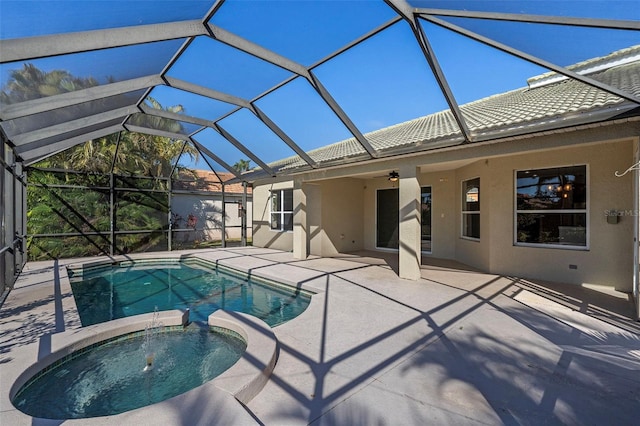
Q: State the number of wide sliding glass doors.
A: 1